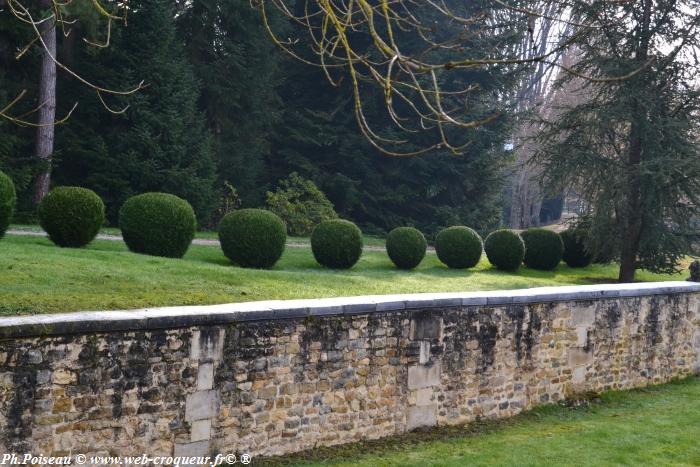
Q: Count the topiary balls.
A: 10